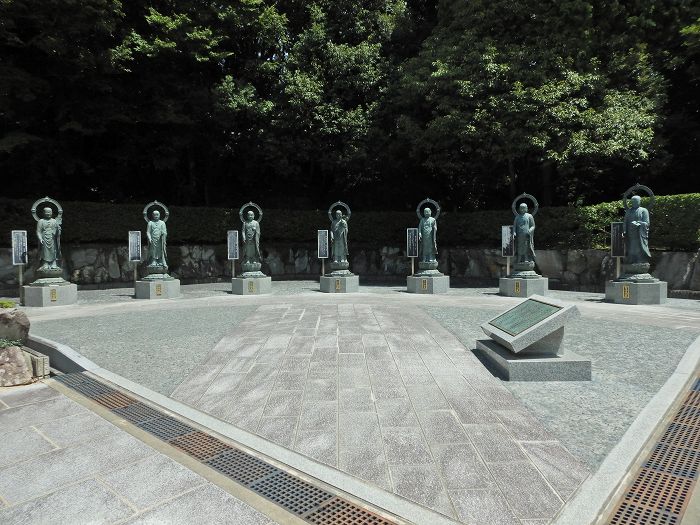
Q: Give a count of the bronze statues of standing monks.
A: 7